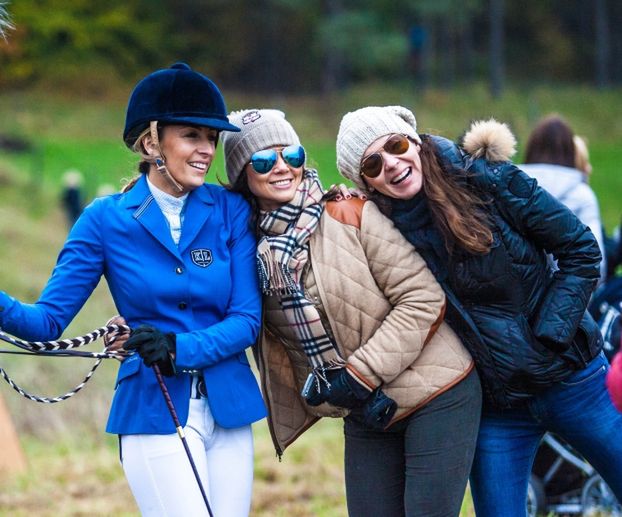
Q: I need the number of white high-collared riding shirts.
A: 1